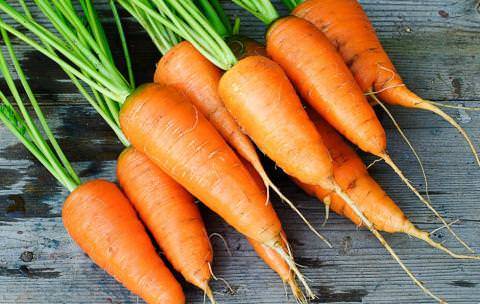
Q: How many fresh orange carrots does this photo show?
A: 9